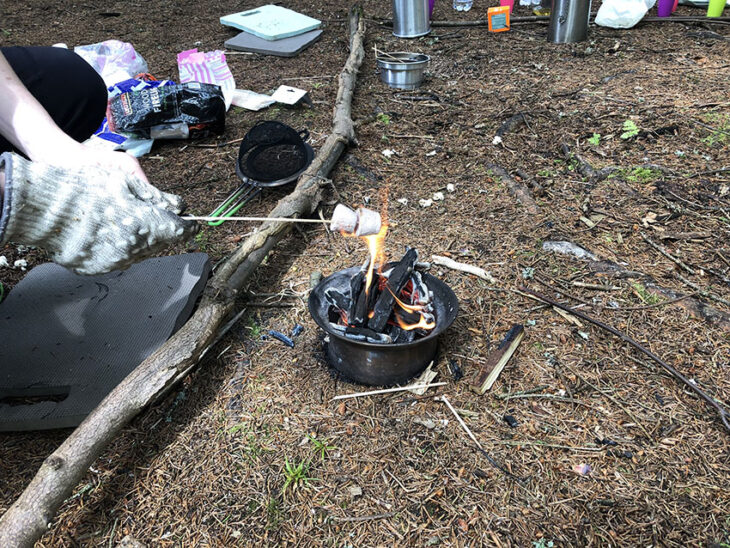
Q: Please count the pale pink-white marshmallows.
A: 2